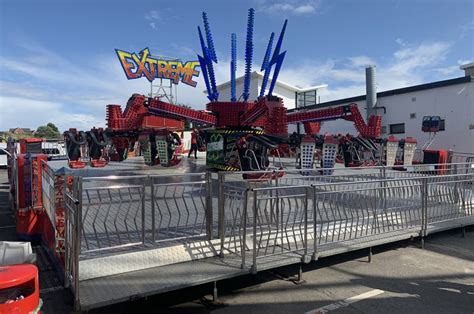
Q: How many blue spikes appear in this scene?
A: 6